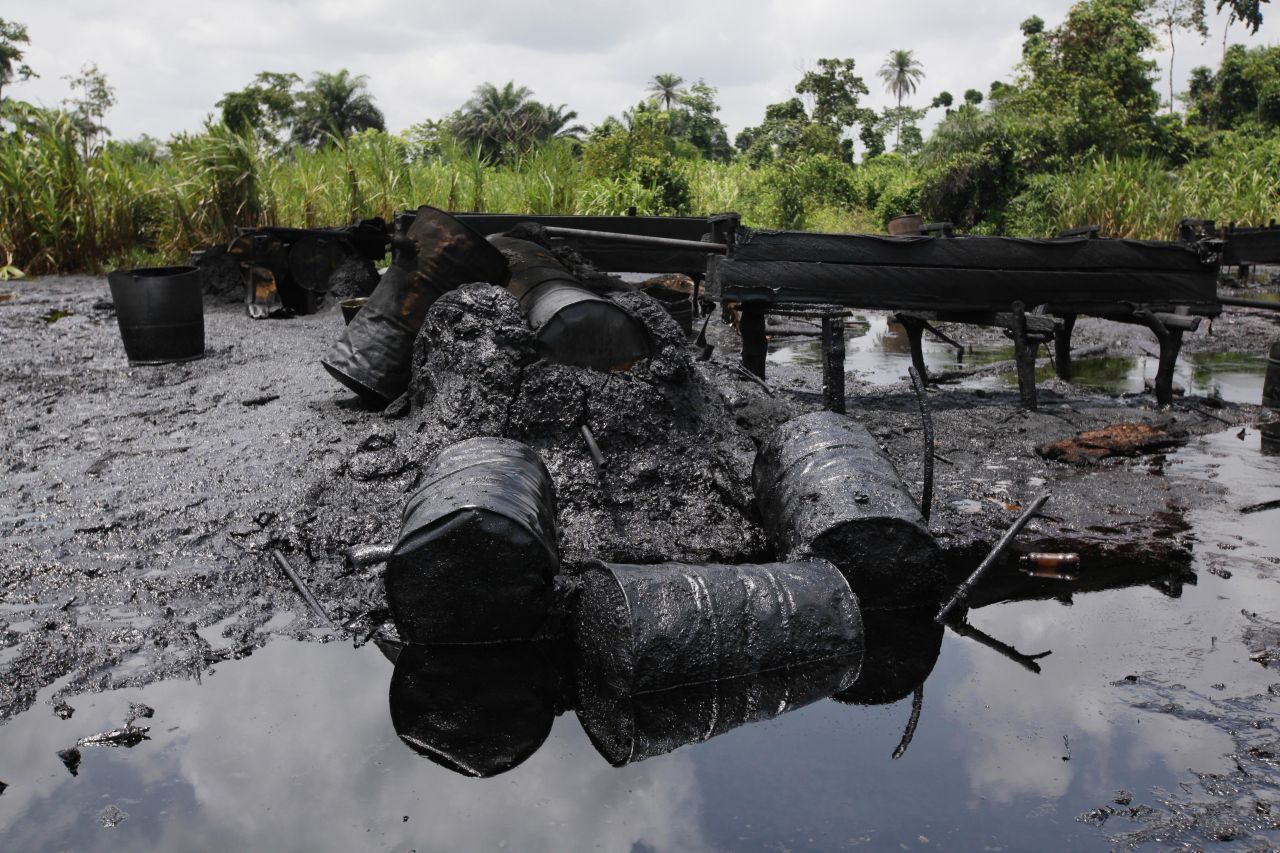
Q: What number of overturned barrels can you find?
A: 5